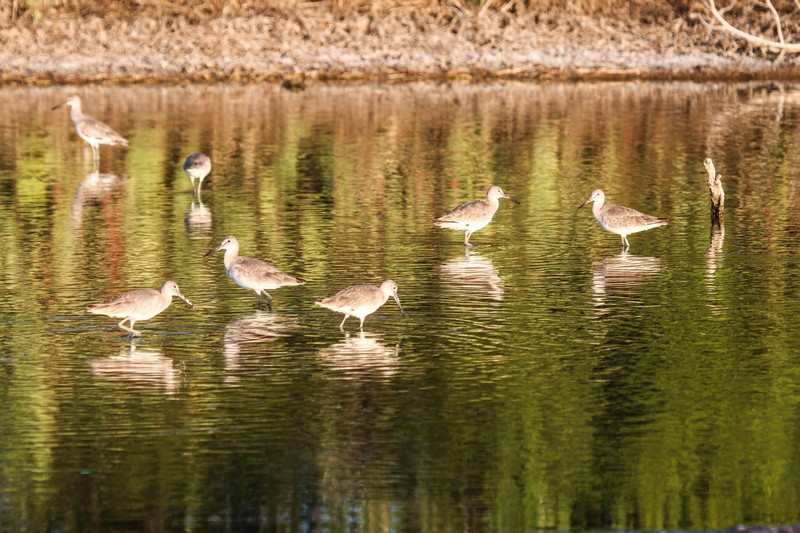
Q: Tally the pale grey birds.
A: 7